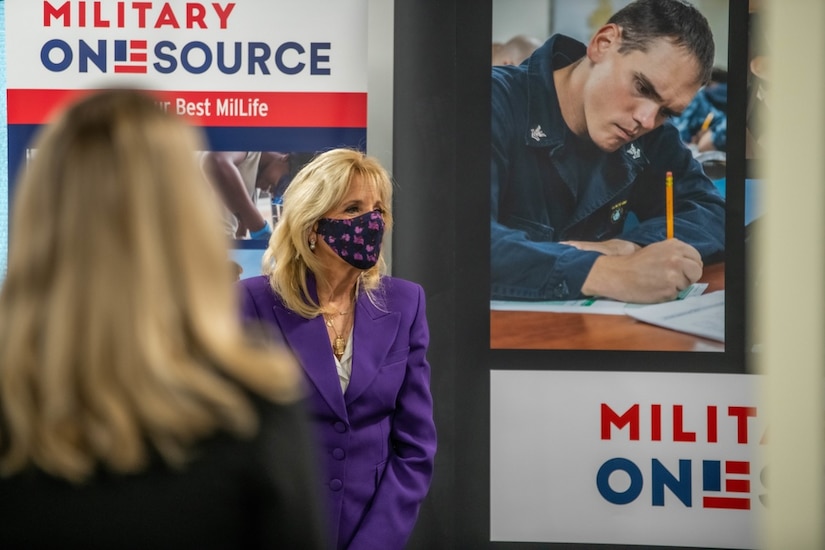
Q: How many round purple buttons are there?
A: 3